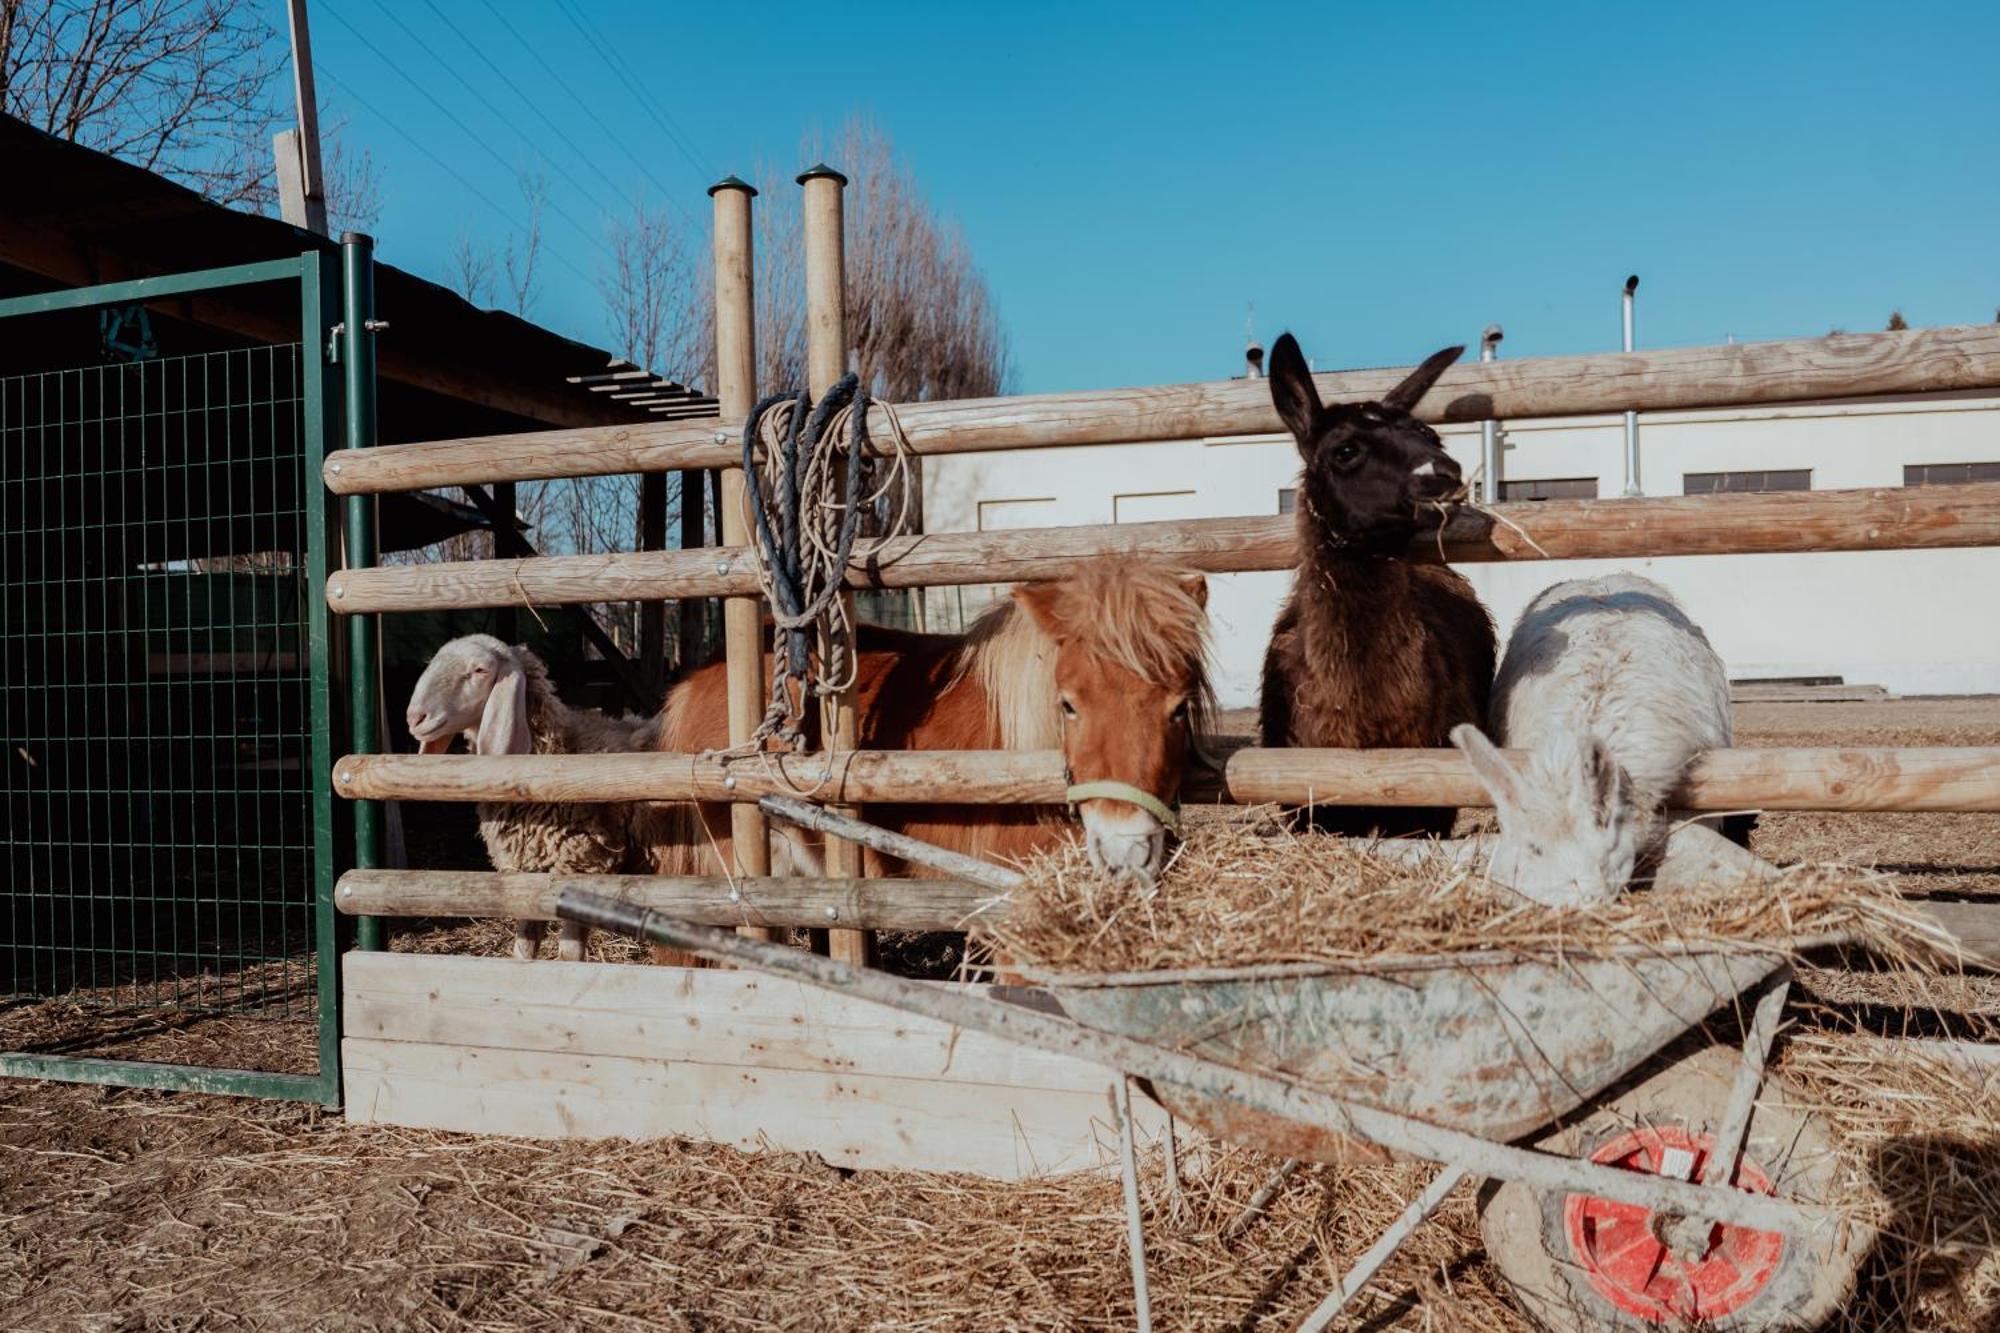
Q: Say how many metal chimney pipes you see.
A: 3